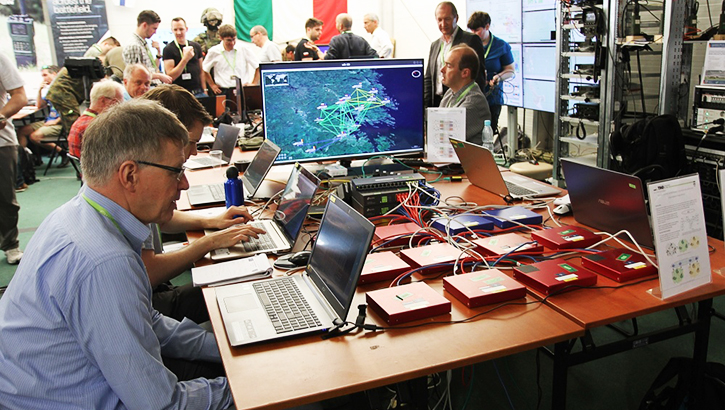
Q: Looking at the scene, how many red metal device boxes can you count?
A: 9